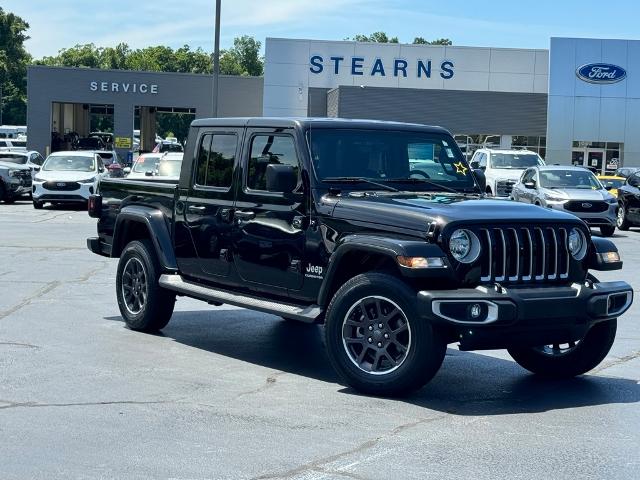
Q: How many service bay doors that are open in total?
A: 2